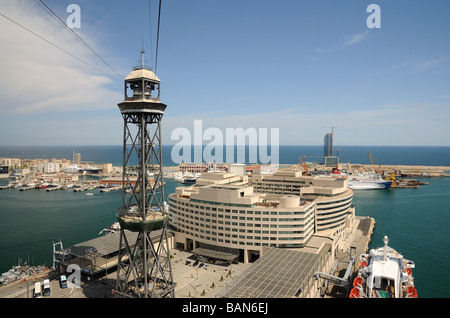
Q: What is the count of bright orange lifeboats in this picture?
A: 5